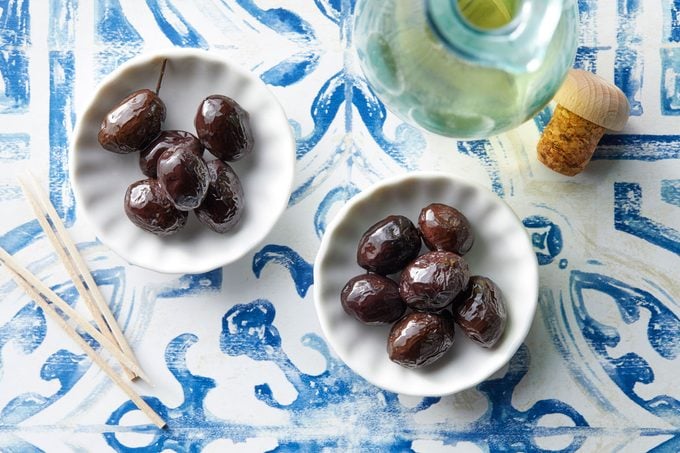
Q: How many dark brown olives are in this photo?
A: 12